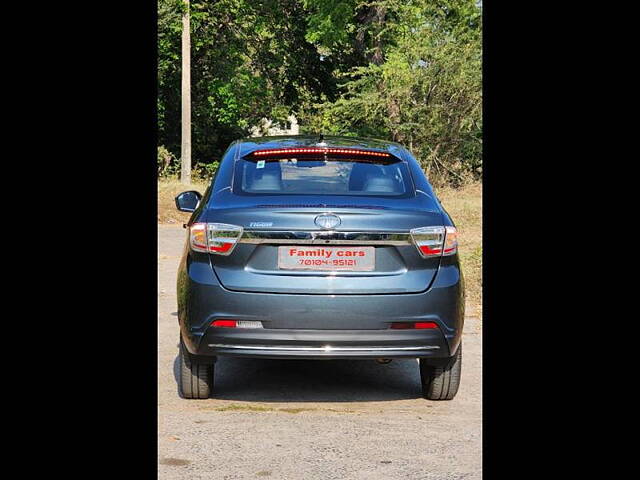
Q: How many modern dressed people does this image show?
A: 0